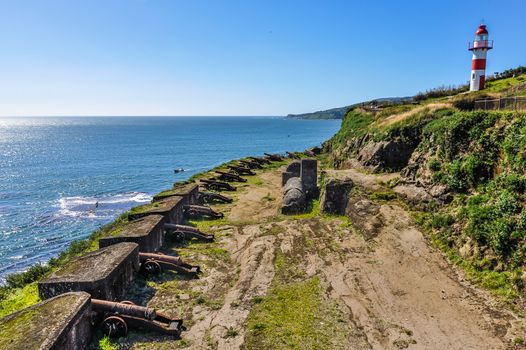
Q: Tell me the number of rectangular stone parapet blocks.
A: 5